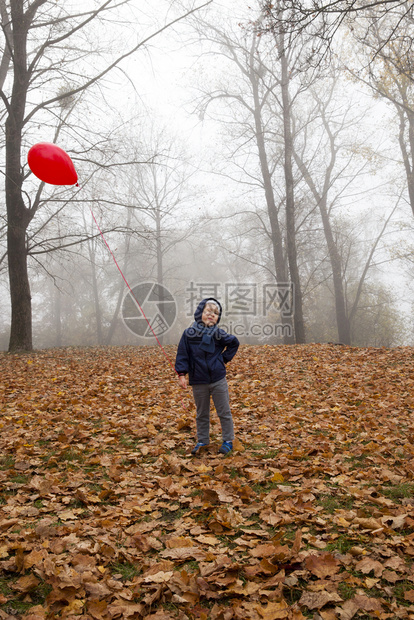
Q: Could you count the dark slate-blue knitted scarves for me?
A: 1